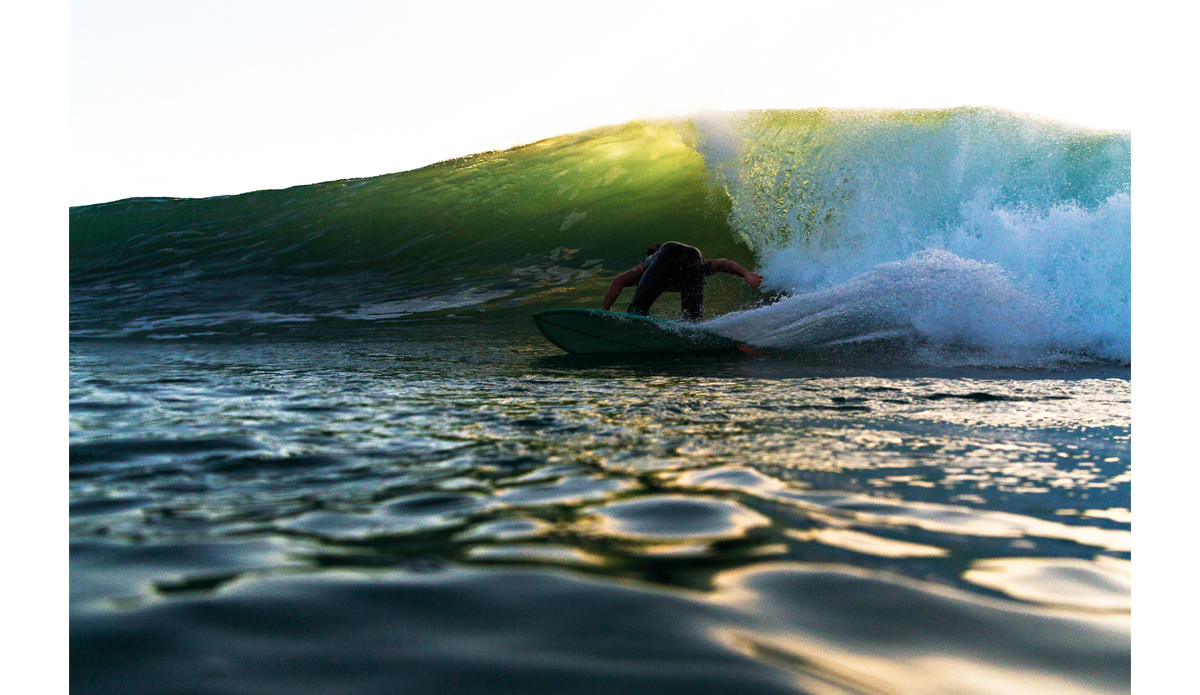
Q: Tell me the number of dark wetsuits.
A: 1